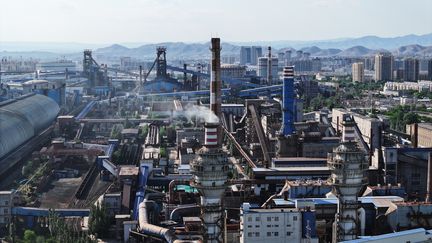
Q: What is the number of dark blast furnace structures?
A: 2